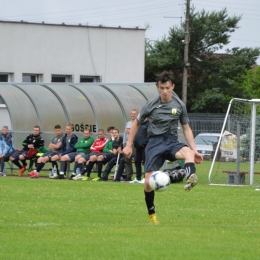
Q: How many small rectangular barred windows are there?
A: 2